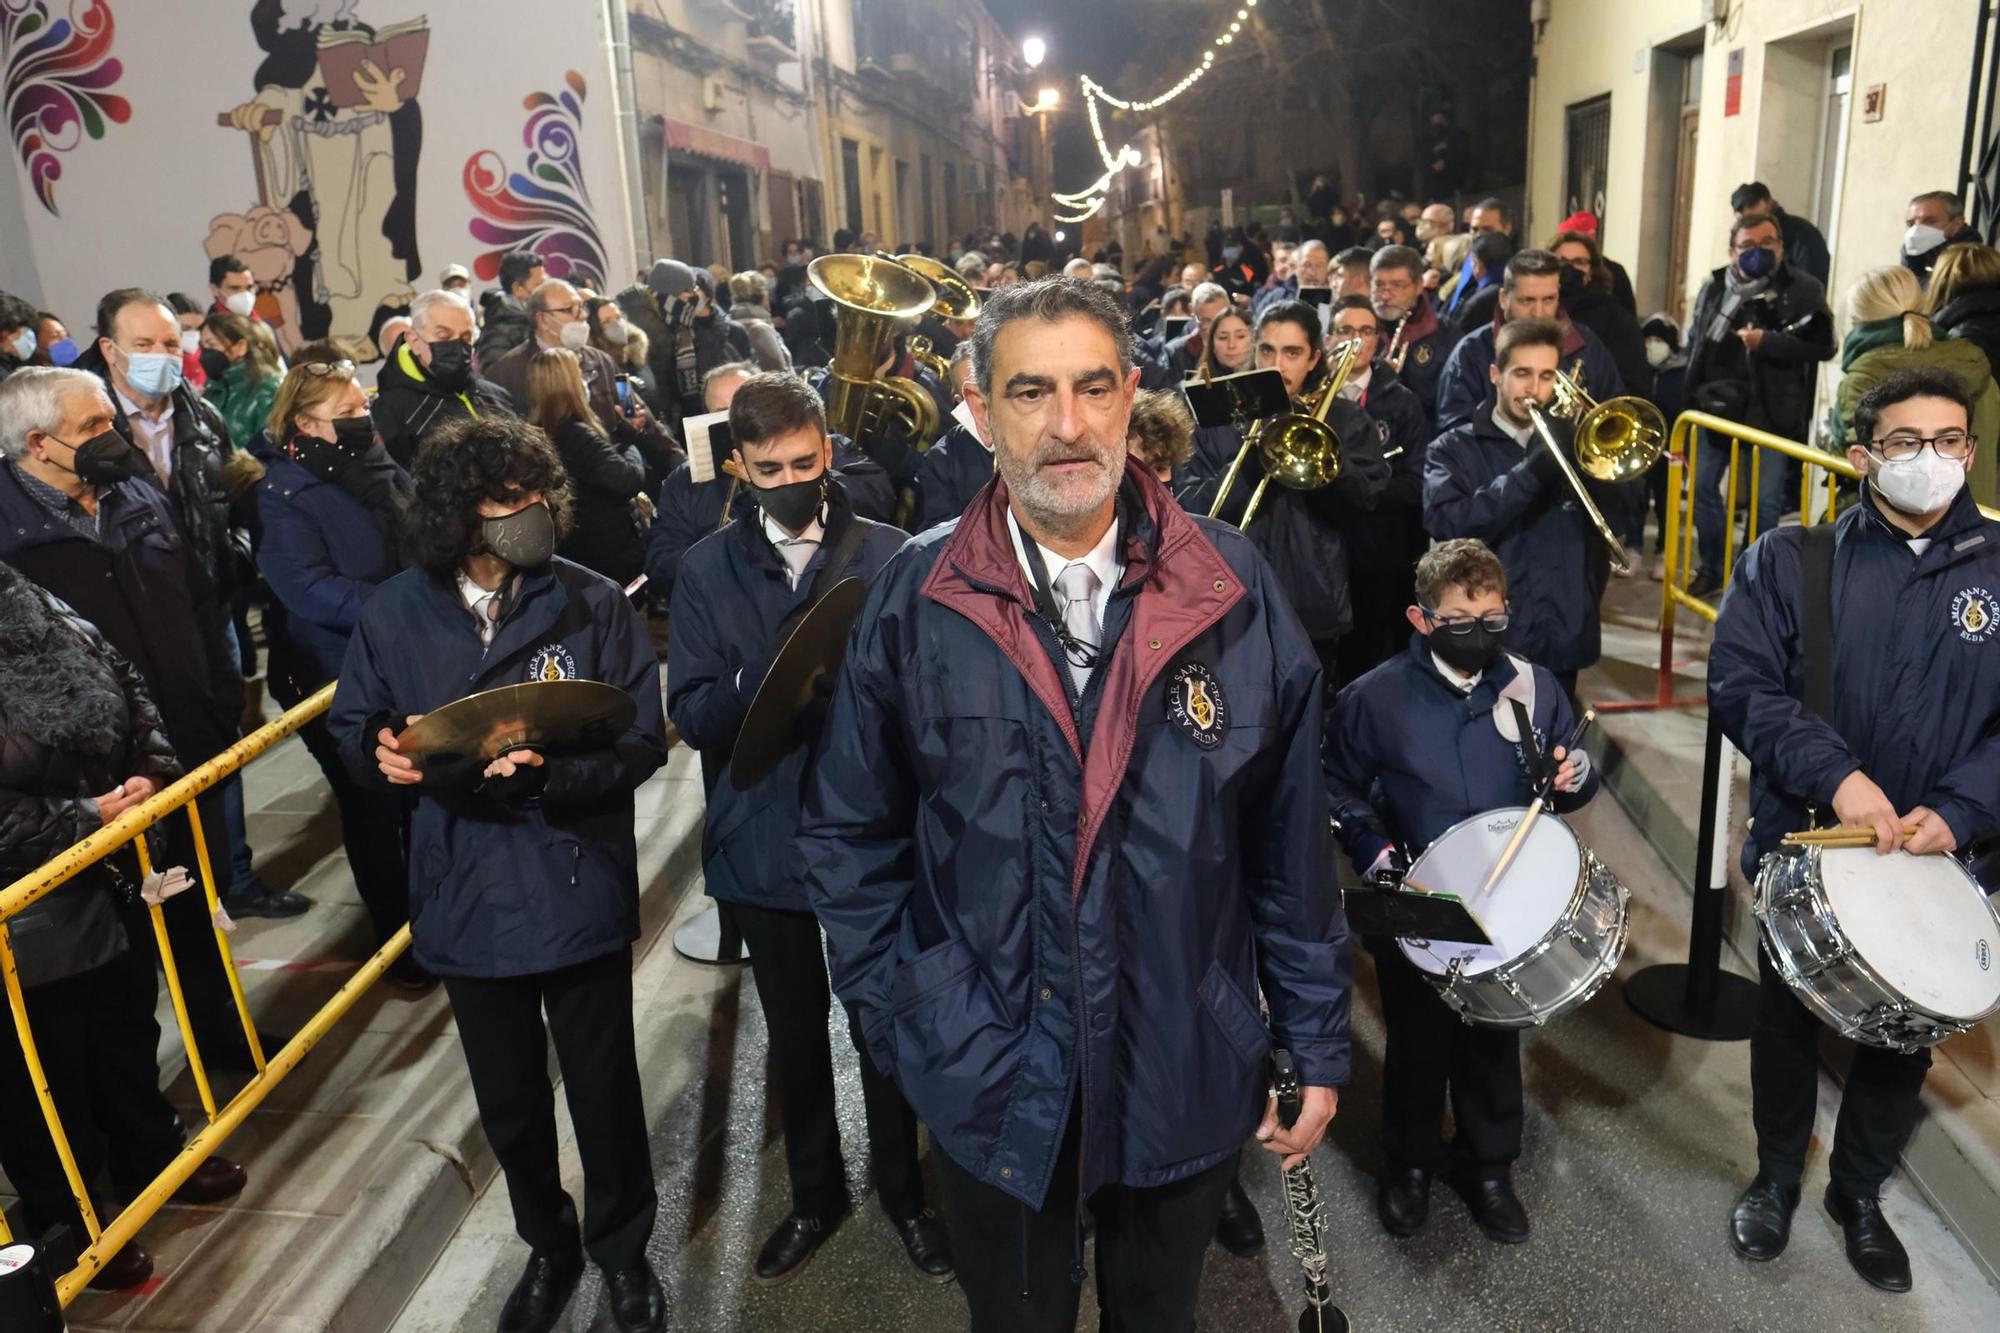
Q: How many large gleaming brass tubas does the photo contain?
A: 2